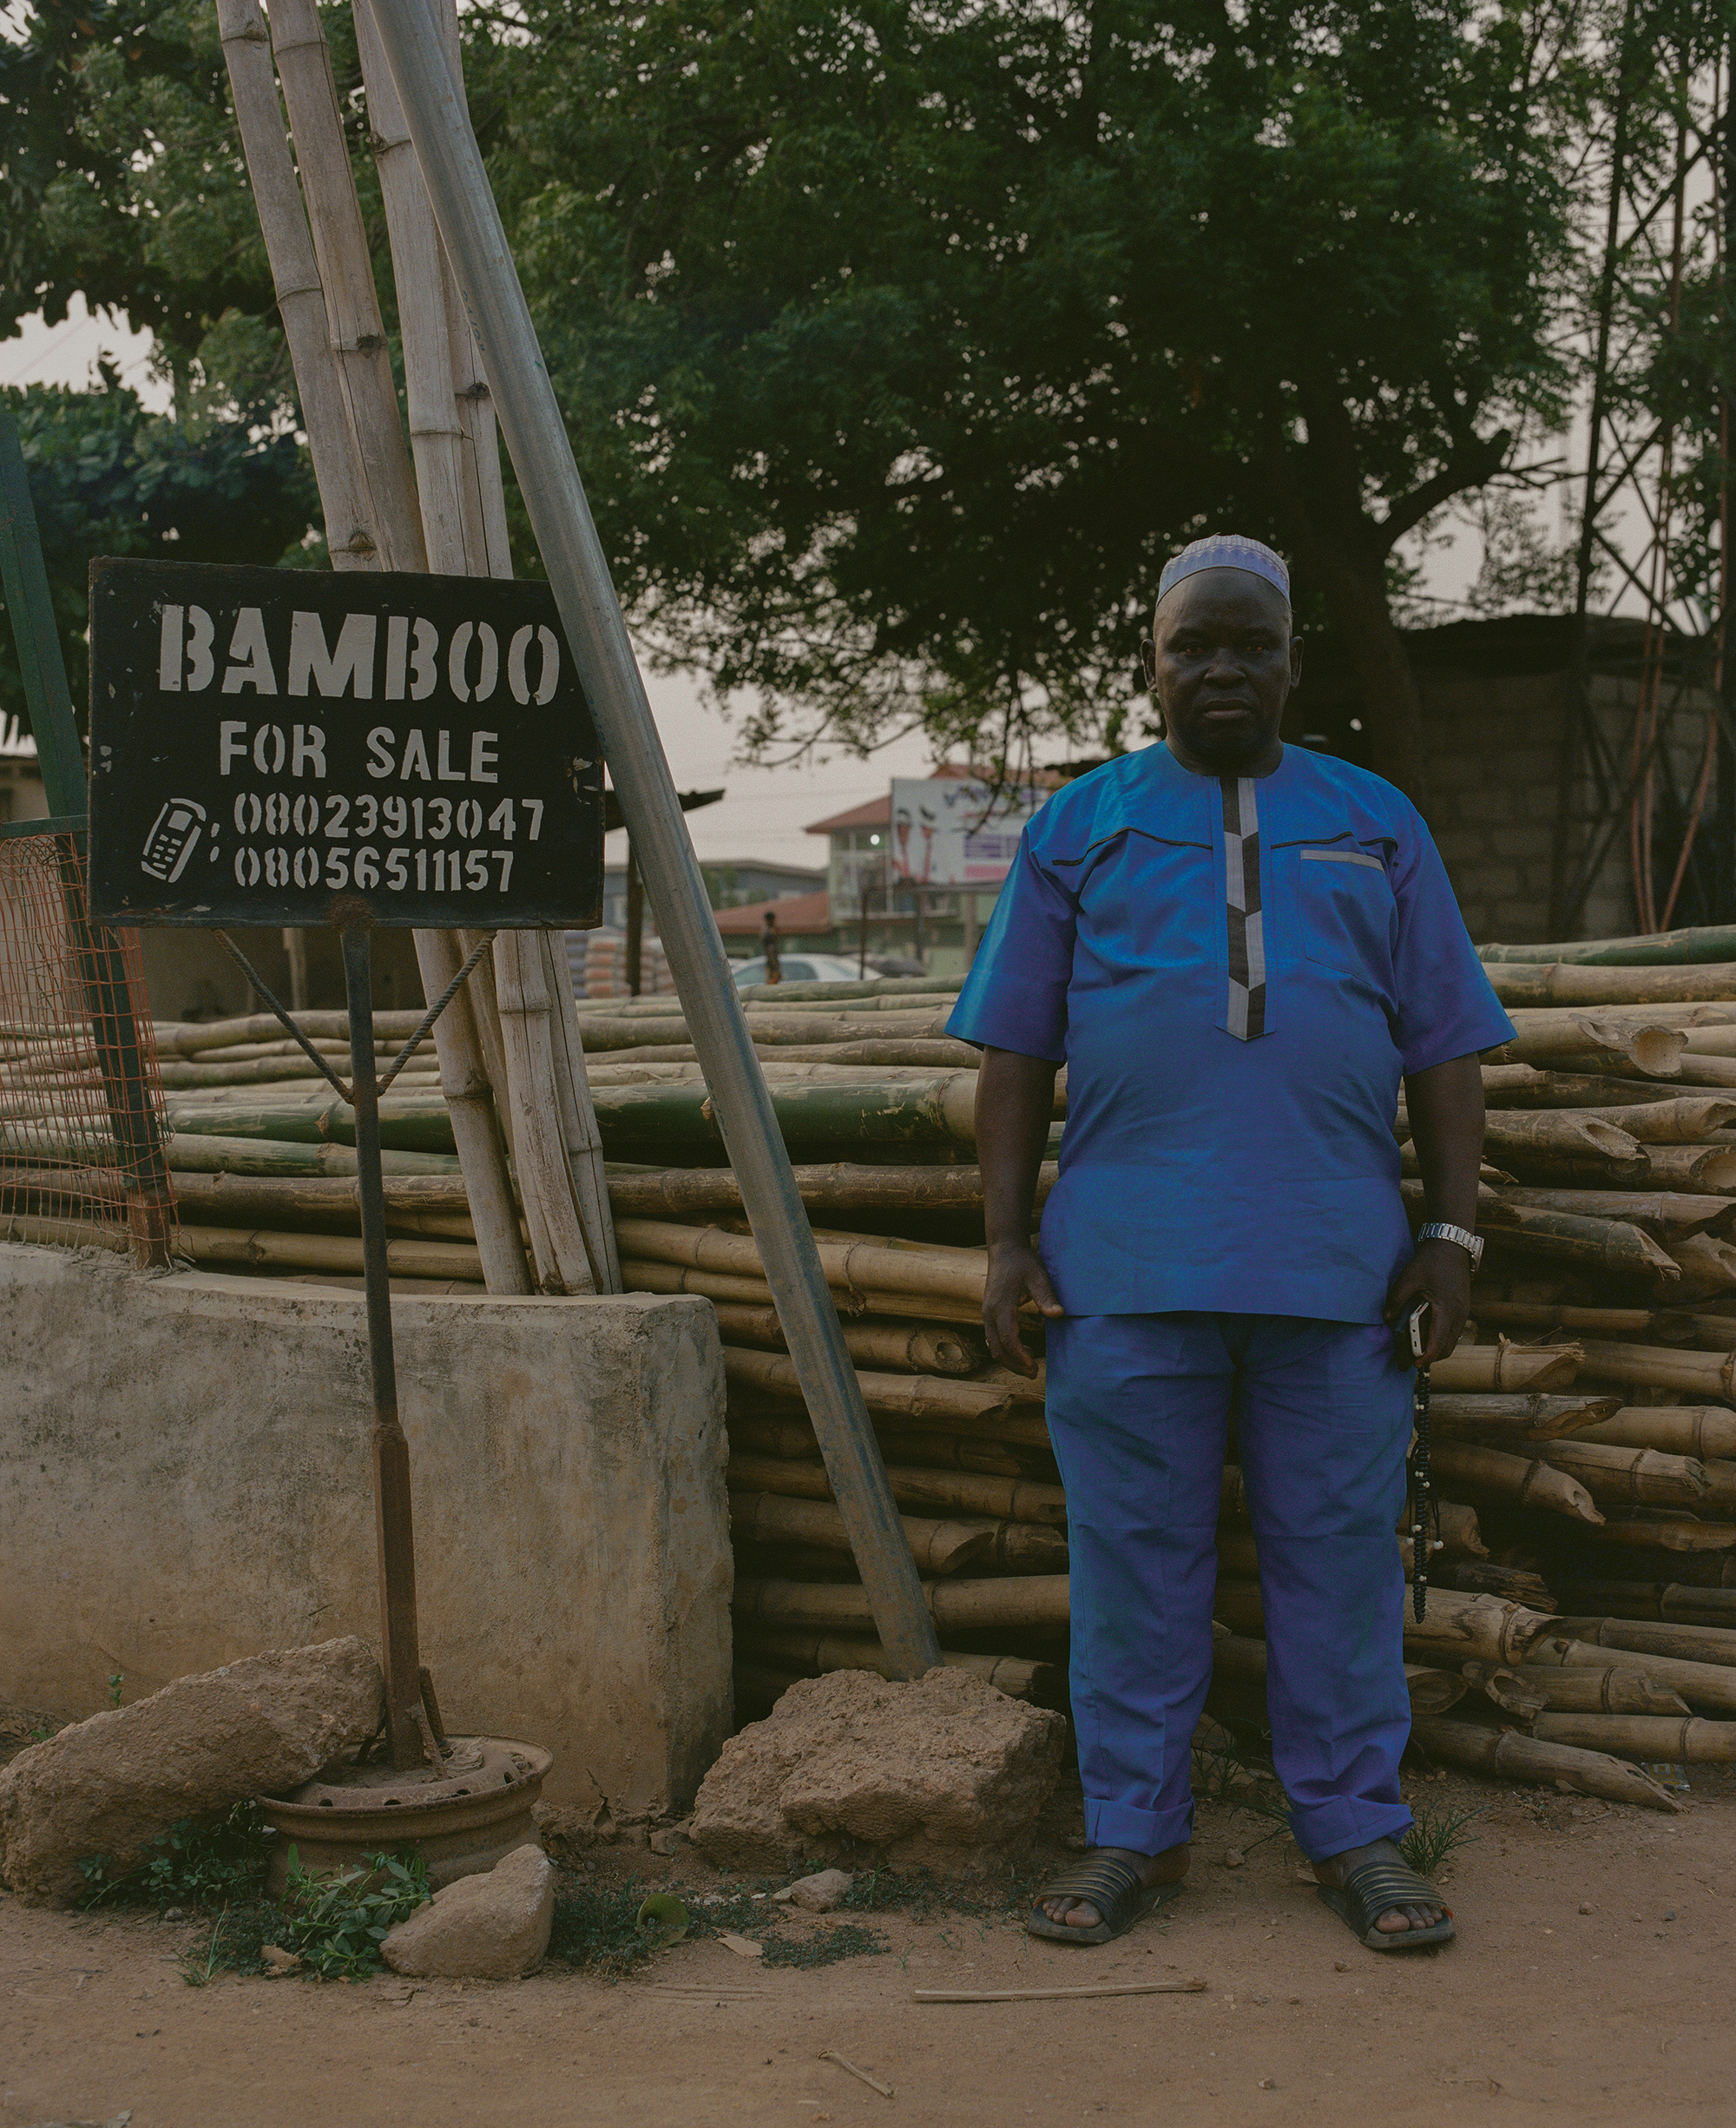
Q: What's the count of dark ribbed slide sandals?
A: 2